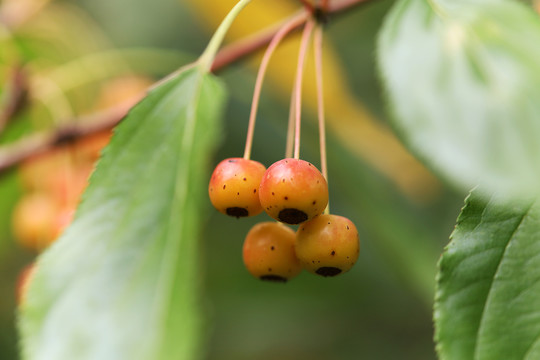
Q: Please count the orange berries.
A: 4